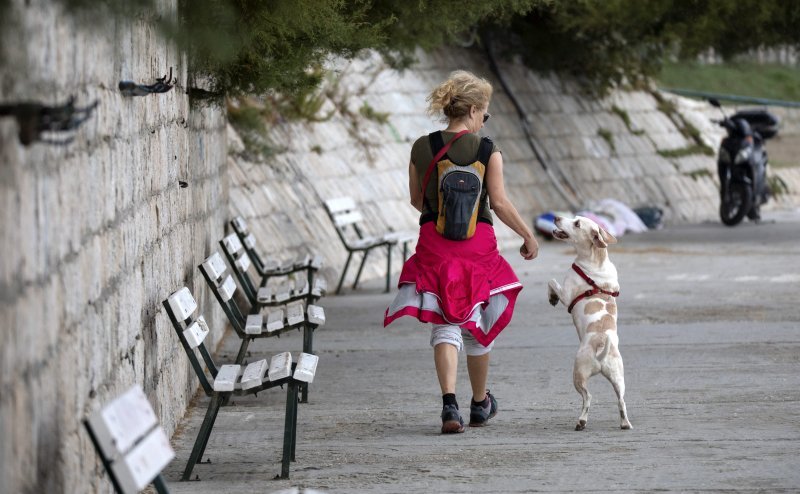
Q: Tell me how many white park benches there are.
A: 6